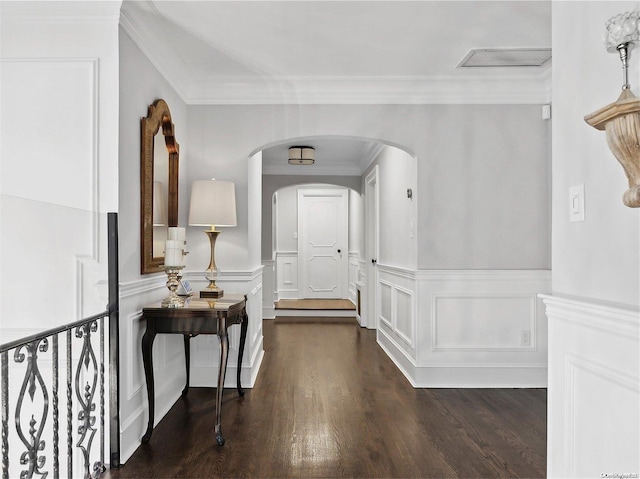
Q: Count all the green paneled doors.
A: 0